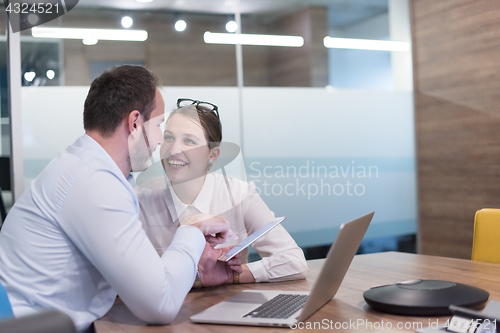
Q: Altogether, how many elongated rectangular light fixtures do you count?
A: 3